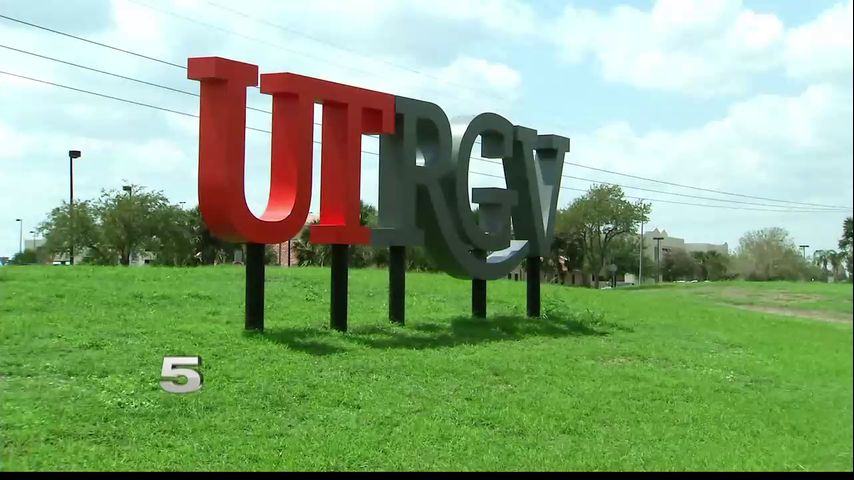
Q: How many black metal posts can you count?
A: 5